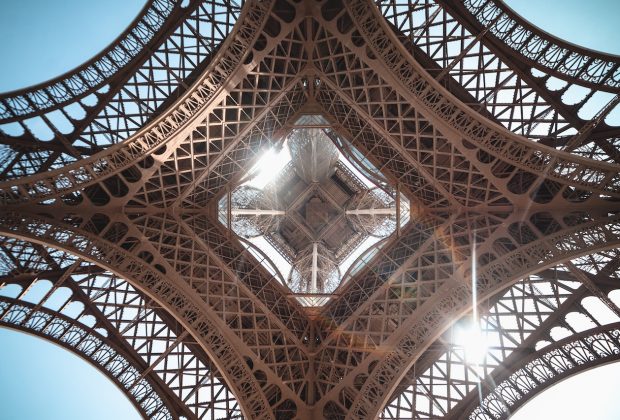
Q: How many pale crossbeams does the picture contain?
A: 4